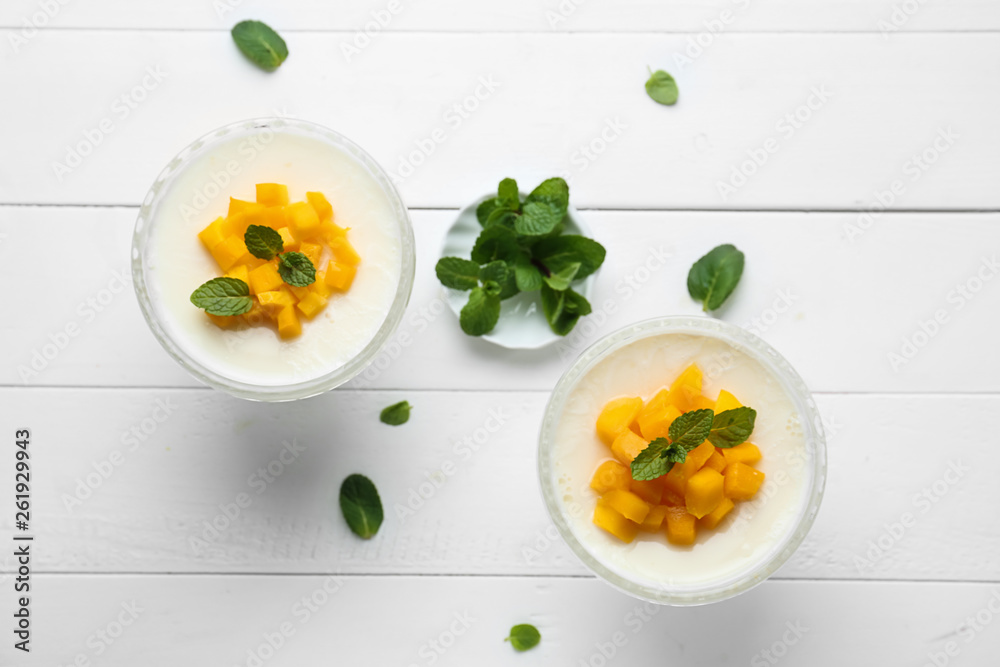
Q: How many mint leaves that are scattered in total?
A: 6